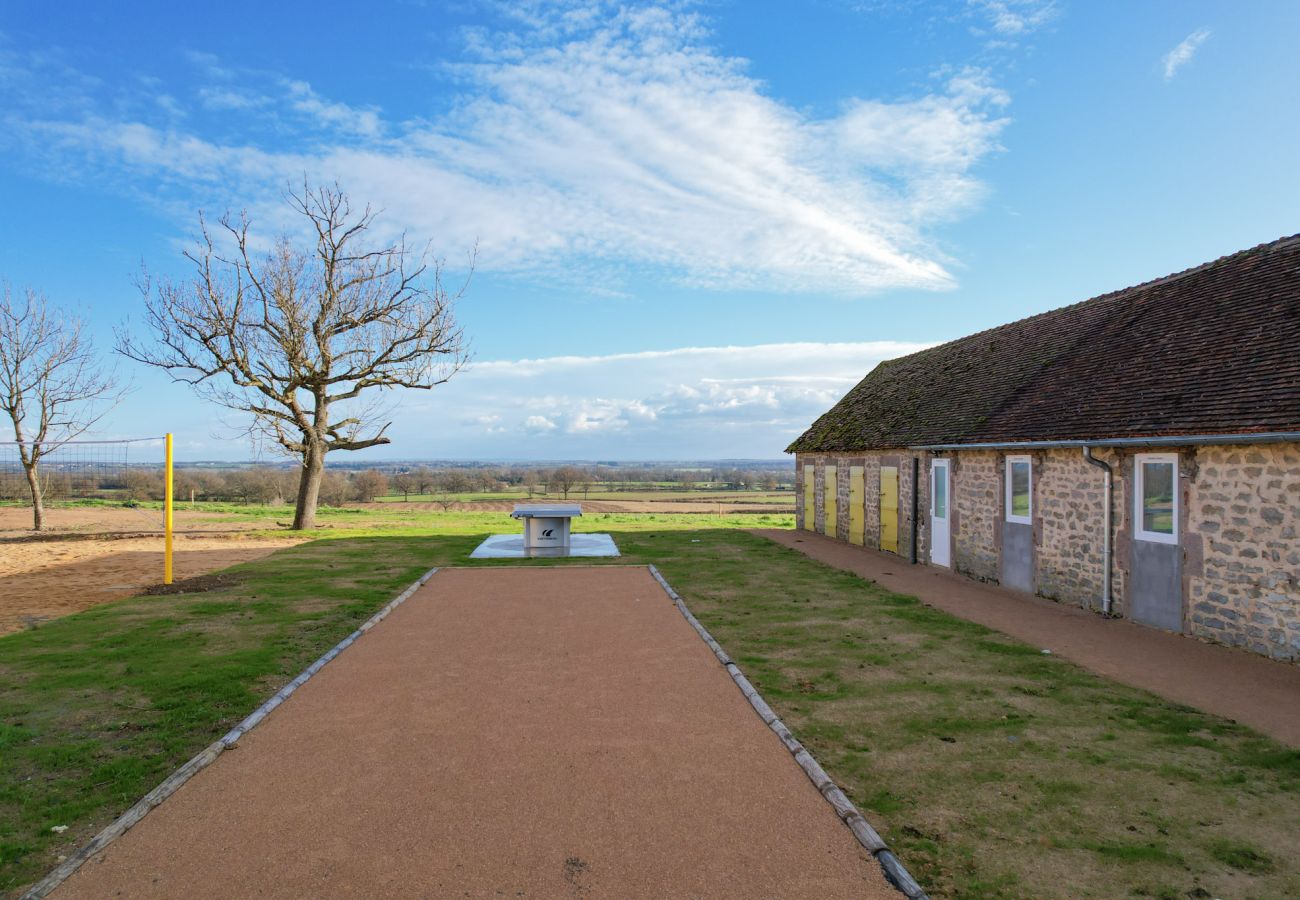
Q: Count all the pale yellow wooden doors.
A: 4